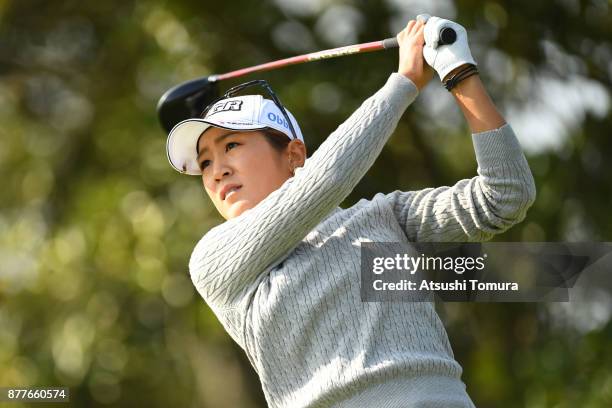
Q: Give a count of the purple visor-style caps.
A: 0